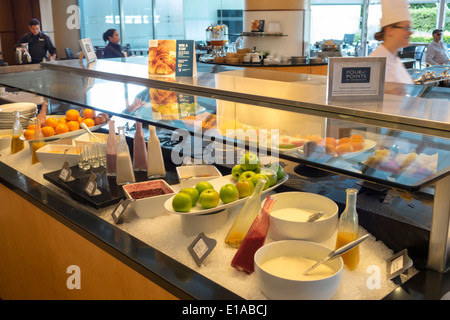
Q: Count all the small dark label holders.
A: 5